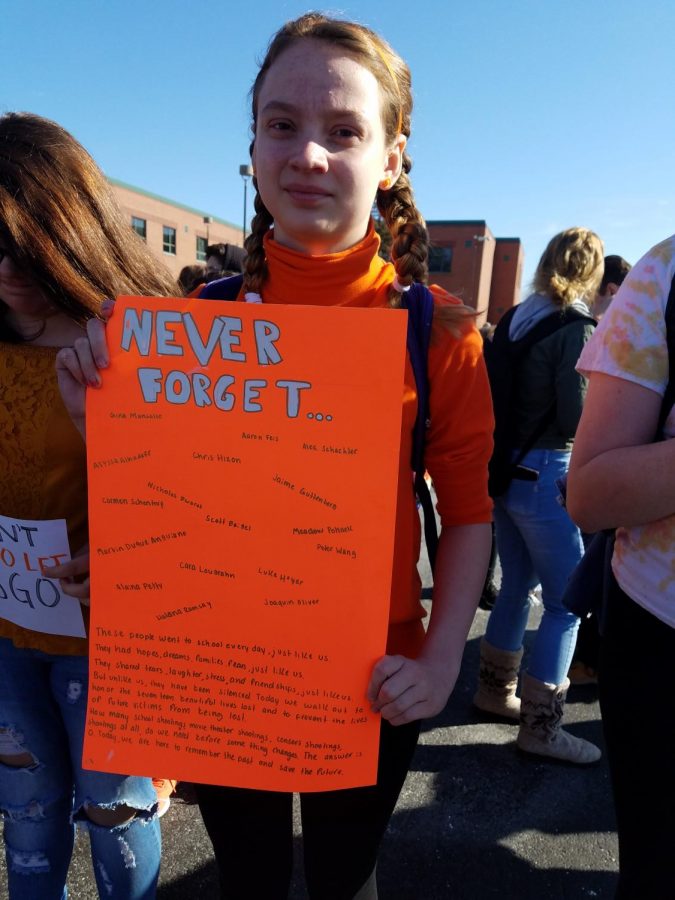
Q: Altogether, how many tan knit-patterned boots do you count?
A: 2